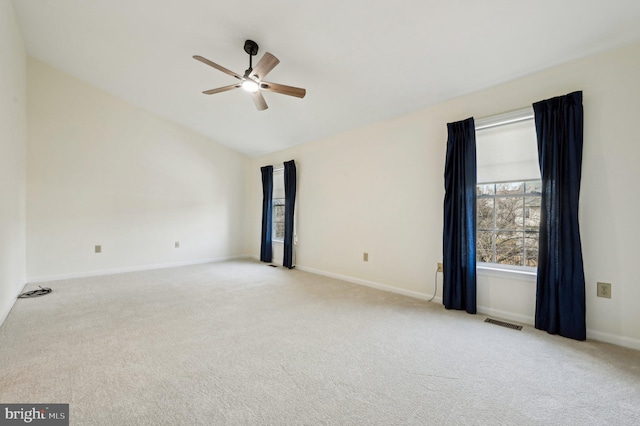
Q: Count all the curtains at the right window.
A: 2